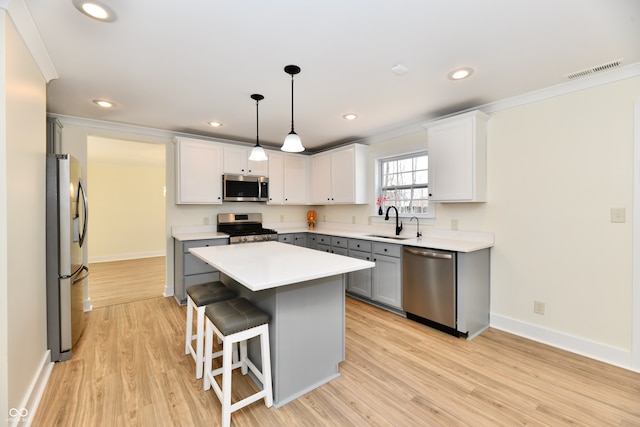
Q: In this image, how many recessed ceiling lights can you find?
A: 5